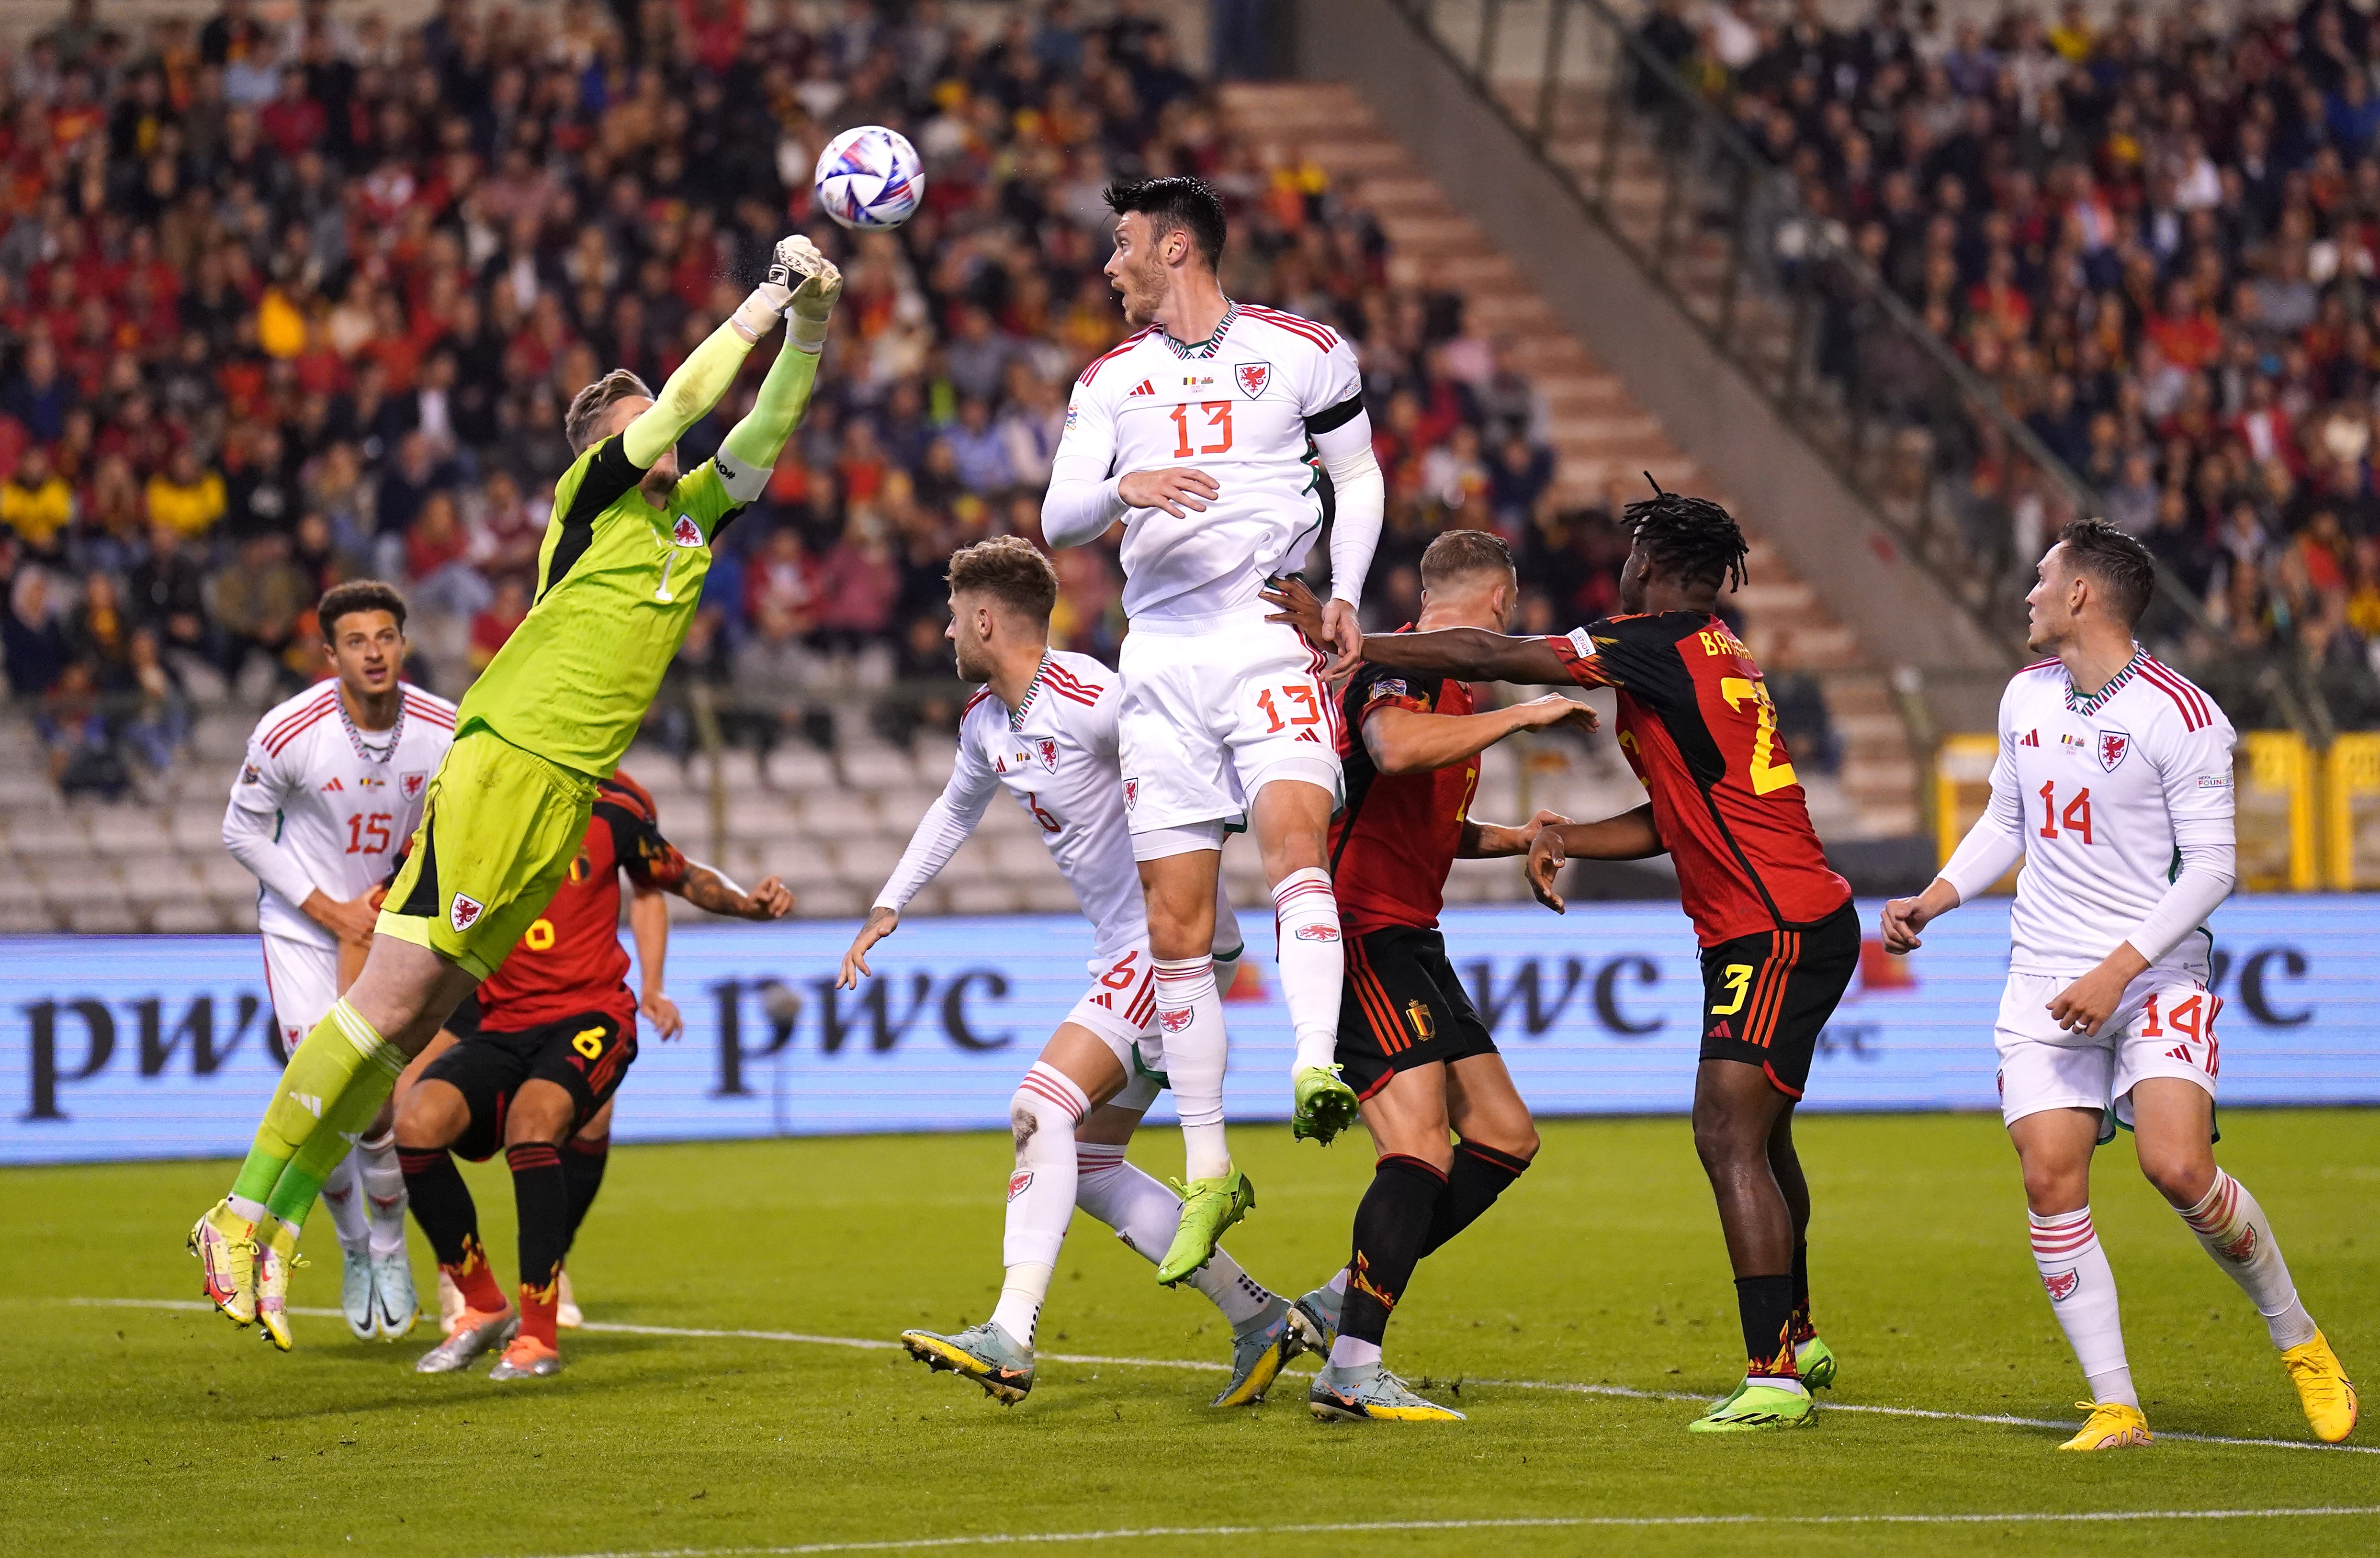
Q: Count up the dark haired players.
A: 4